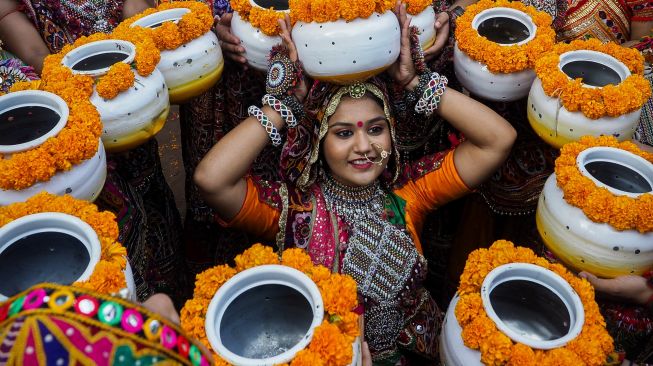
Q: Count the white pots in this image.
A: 12